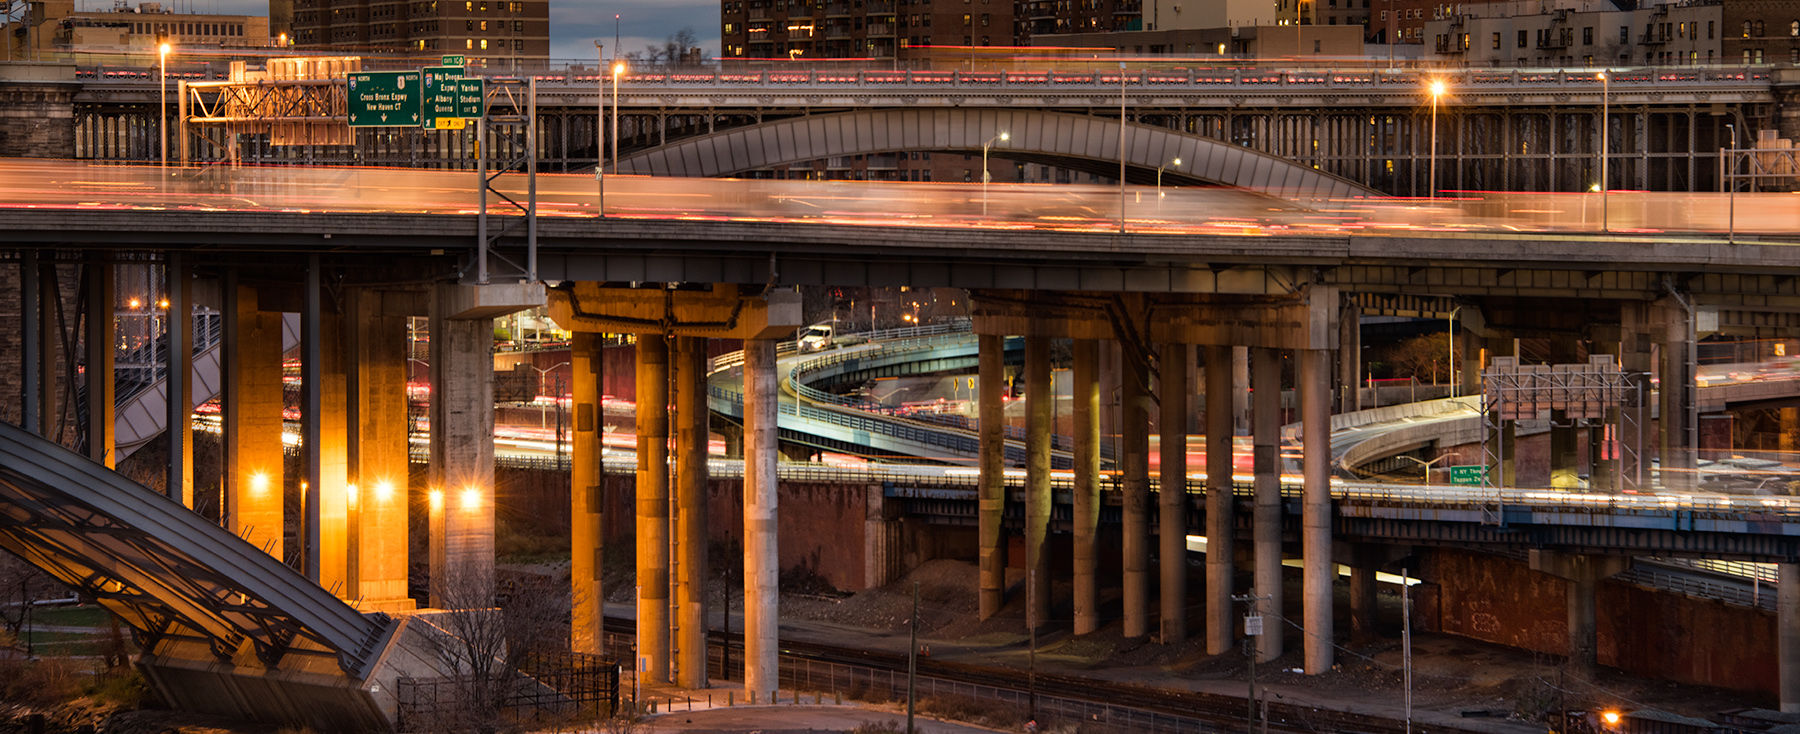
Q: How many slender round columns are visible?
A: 12